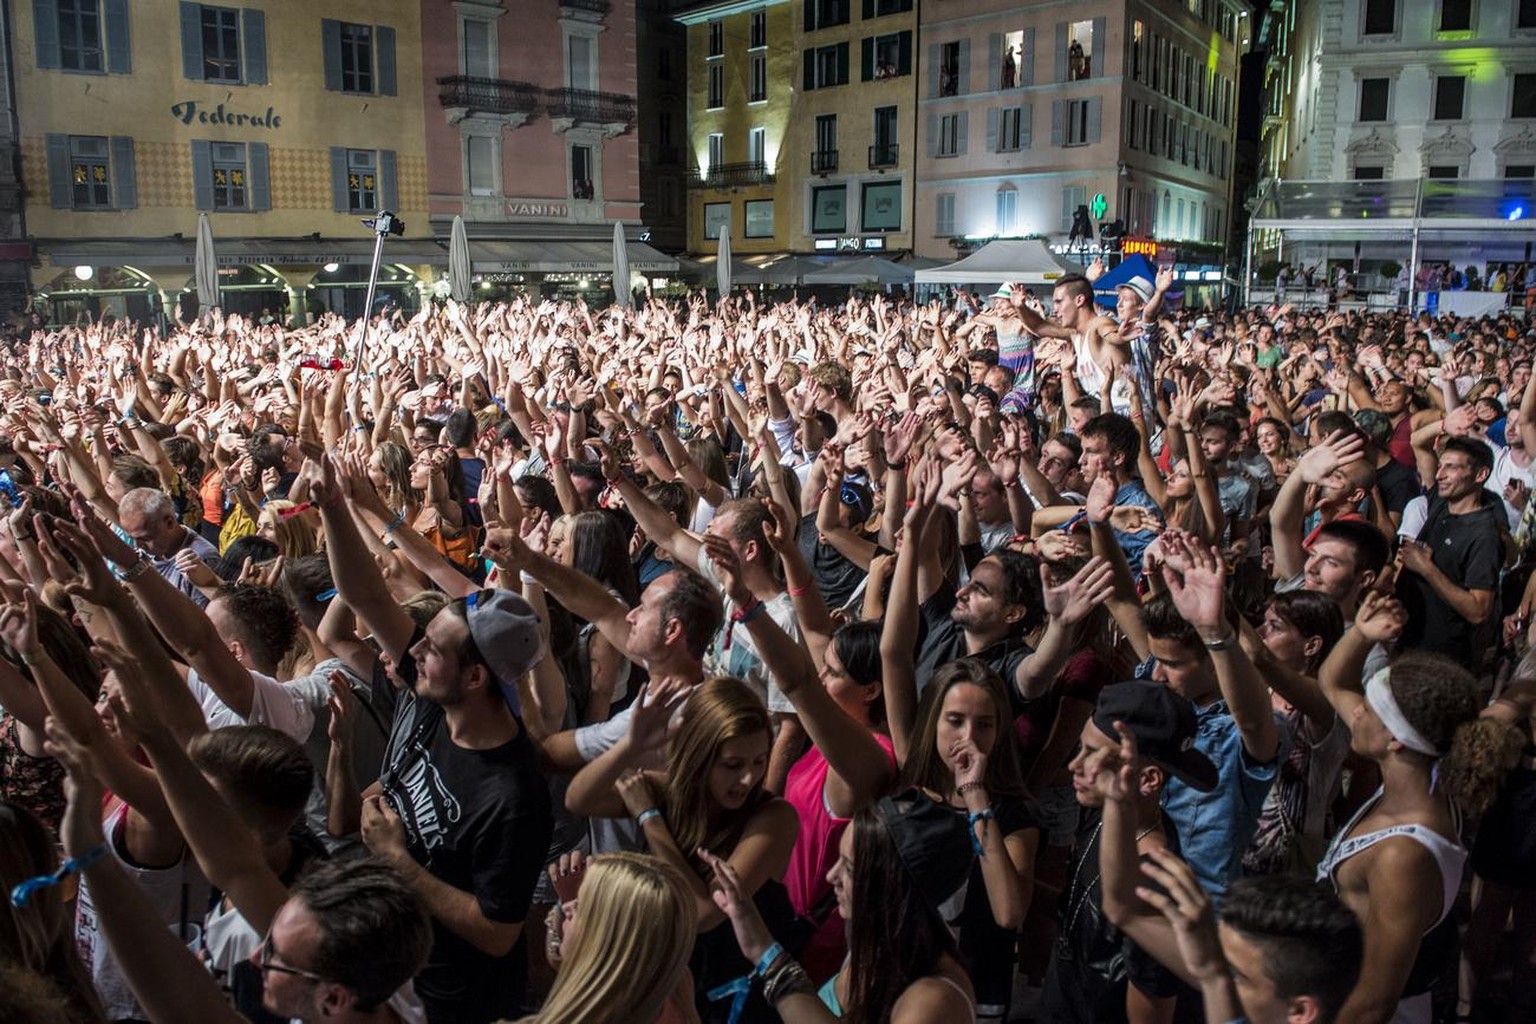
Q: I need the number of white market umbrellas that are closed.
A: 4